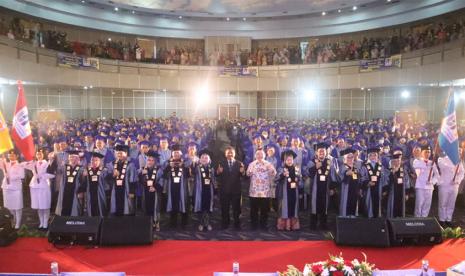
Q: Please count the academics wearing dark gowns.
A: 11